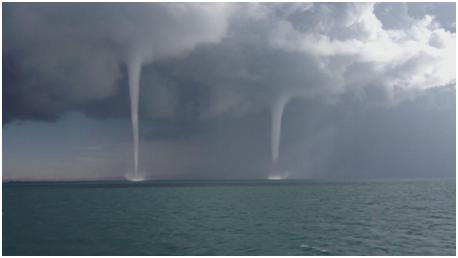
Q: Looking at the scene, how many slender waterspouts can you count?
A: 2